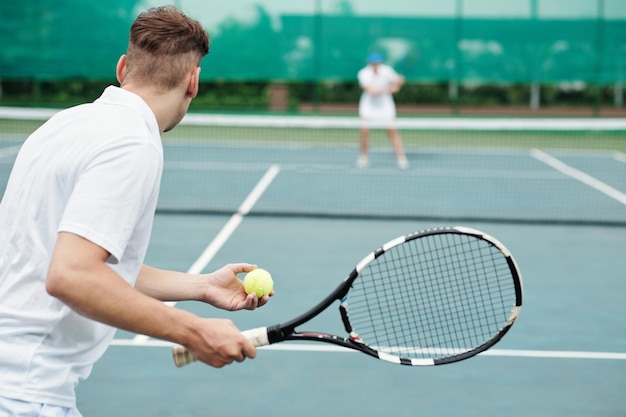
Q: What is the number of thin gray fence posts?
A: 3